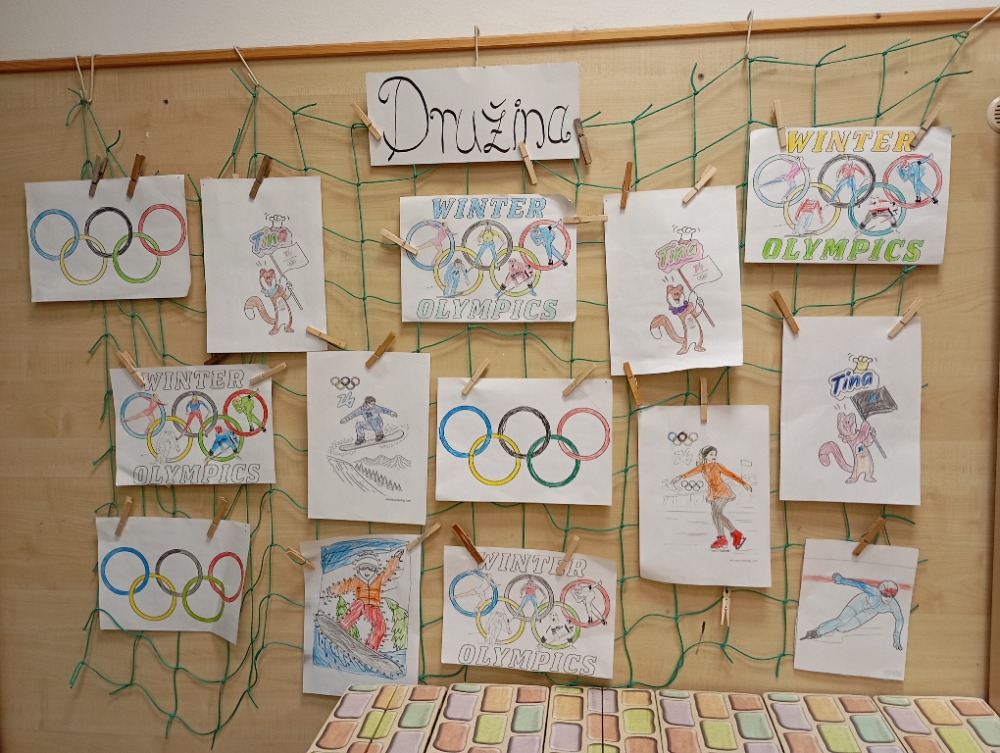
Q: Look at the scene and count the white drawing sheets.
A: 15